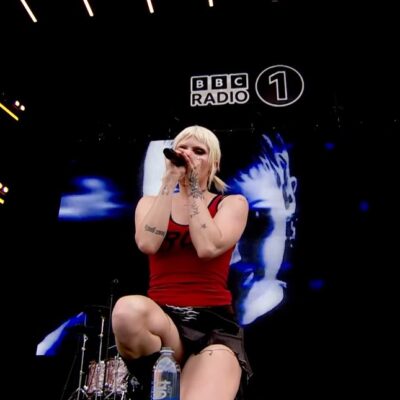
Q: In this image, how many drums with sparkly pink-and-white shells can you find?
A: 2